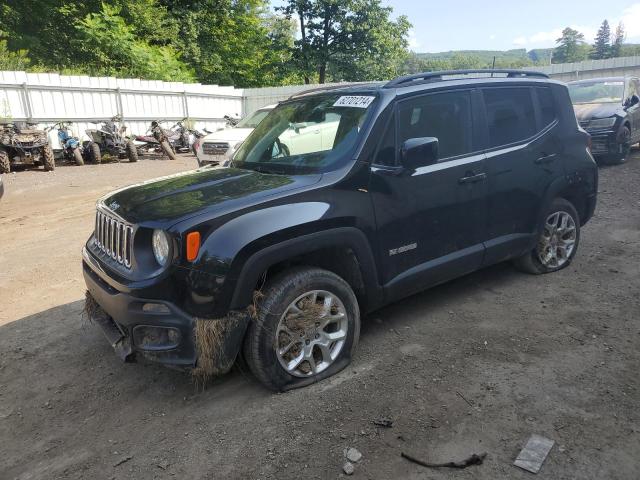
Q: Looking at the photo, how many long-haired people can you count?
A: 0